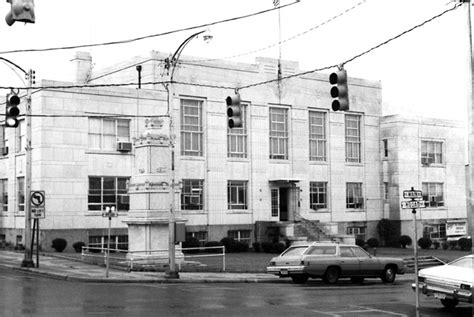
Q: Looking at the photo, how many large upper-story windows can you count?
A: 5